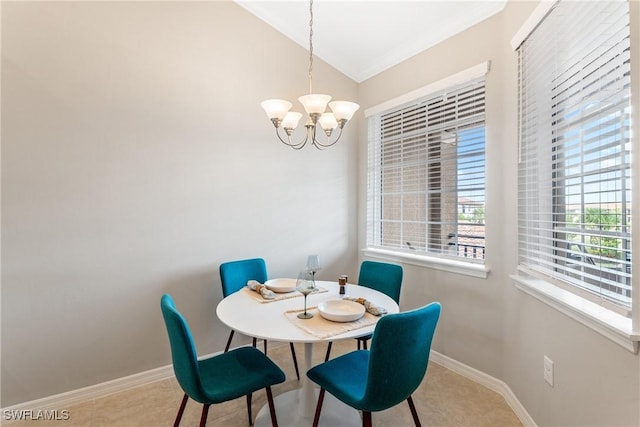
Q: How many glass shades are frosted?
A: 5